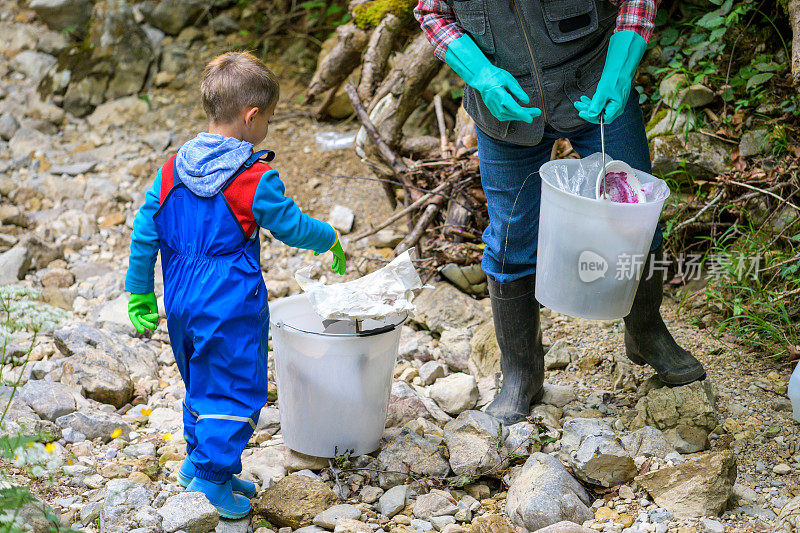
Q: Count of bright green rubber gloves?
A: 2